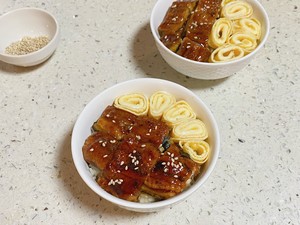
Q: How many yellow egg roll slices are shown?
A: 11